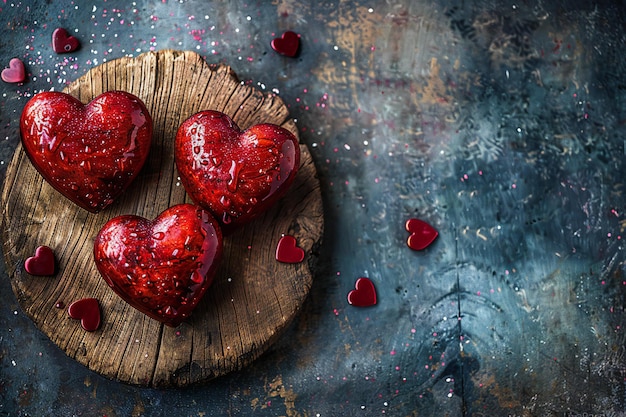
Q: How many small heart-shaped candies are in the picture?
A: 8